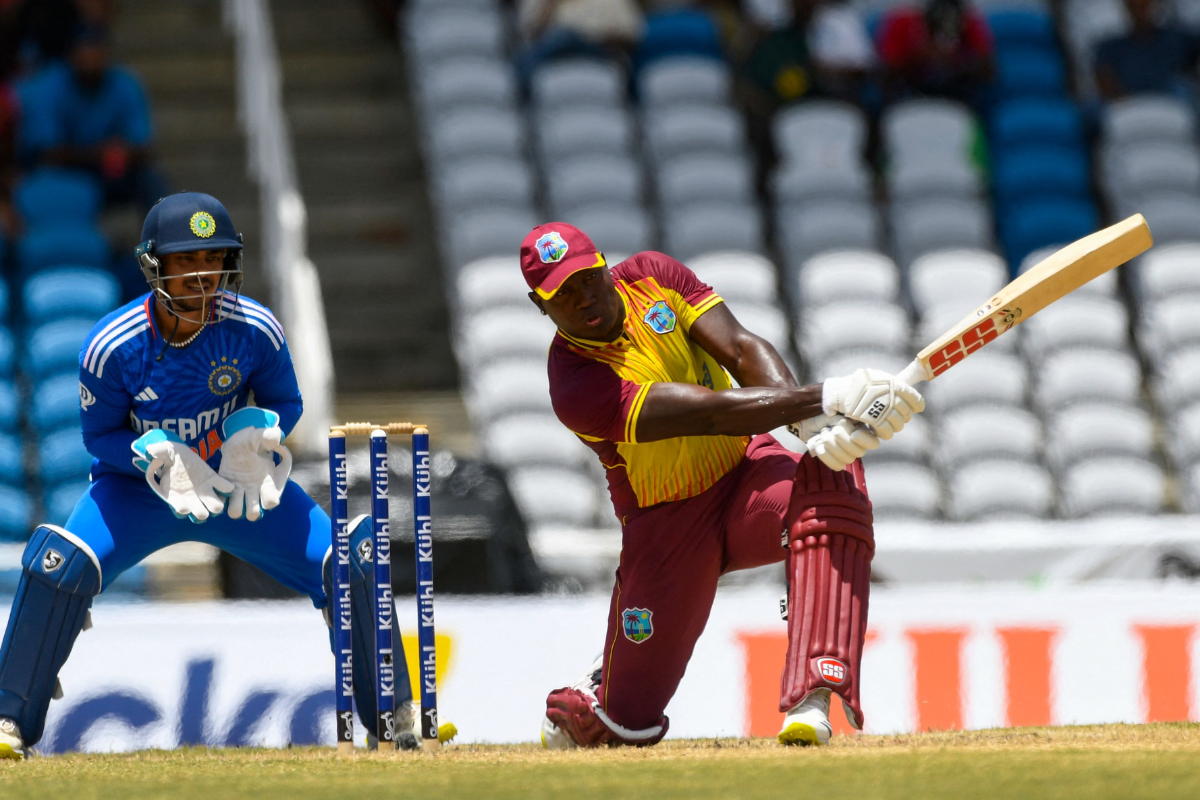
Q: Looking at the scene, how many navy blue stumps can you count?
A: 3